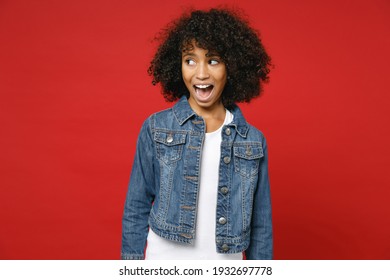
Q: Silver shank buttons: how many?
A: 7